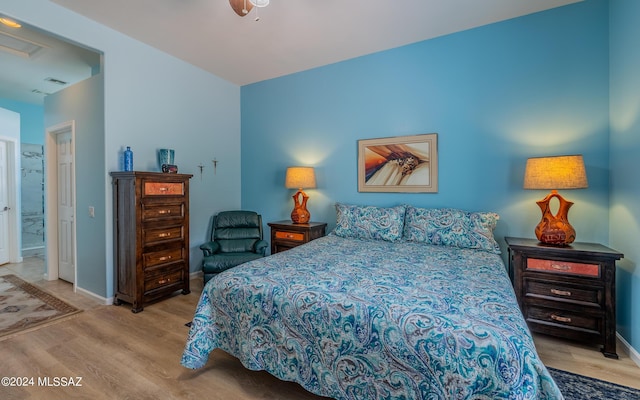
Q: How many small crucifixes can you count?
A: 2